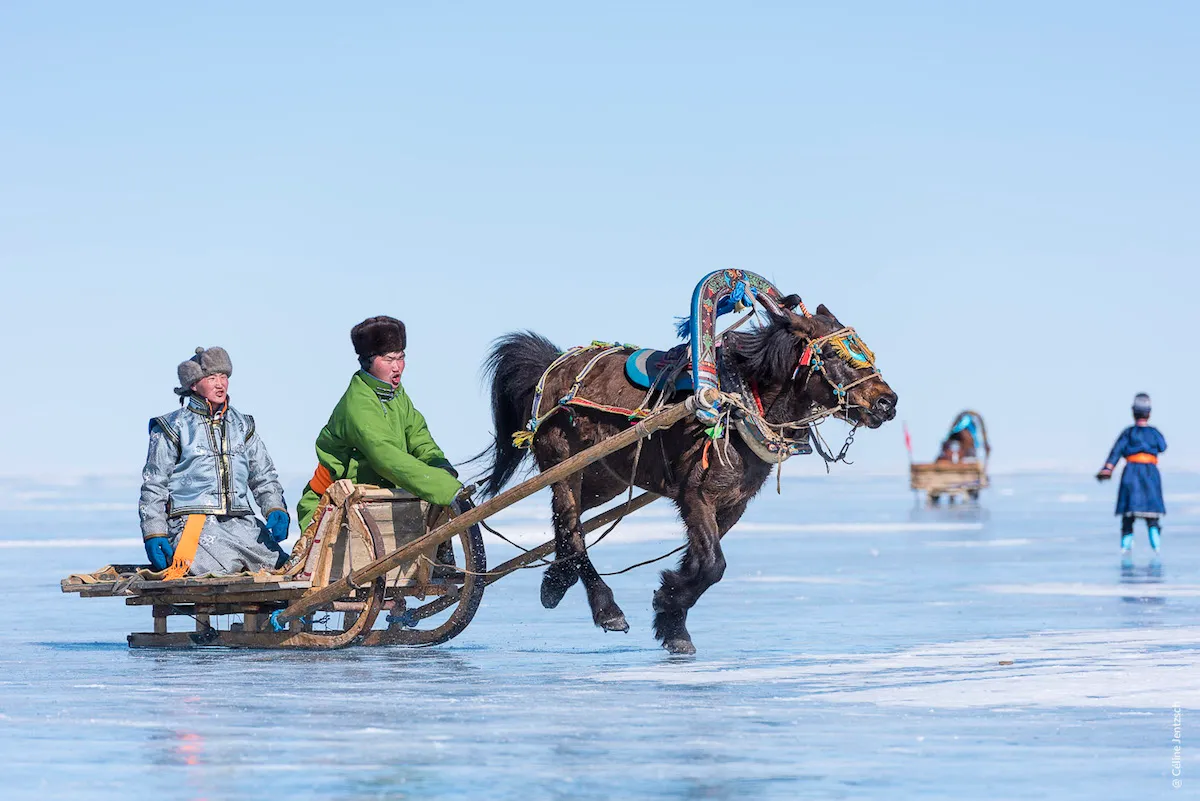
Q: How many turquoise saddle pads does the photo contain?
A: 1